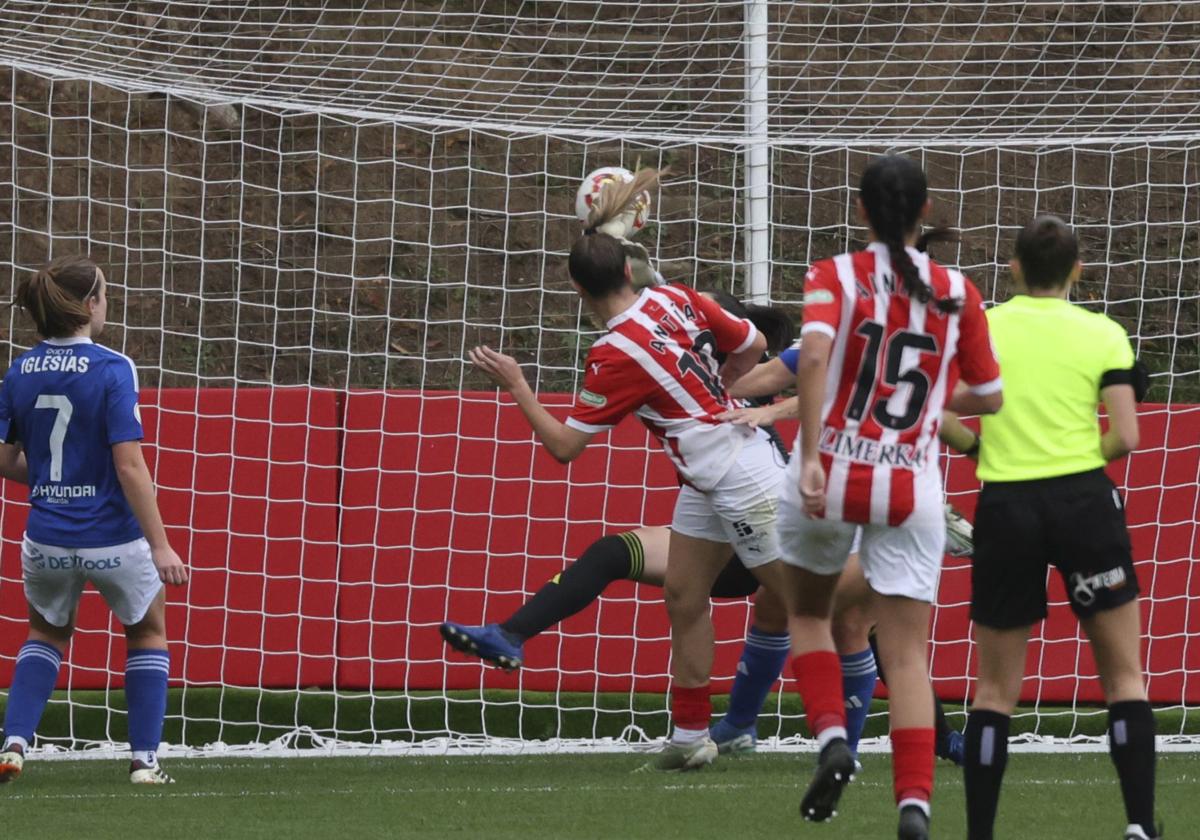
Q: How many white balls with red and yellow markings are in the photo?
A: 1